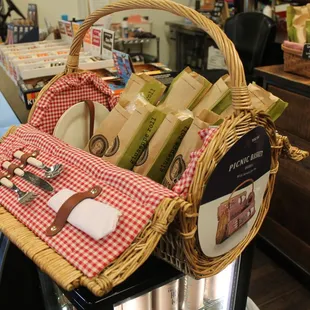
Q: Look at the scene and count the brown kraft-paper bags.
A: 8